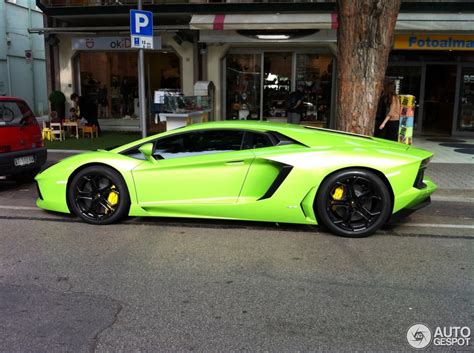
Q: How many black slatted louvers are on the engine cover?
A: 0